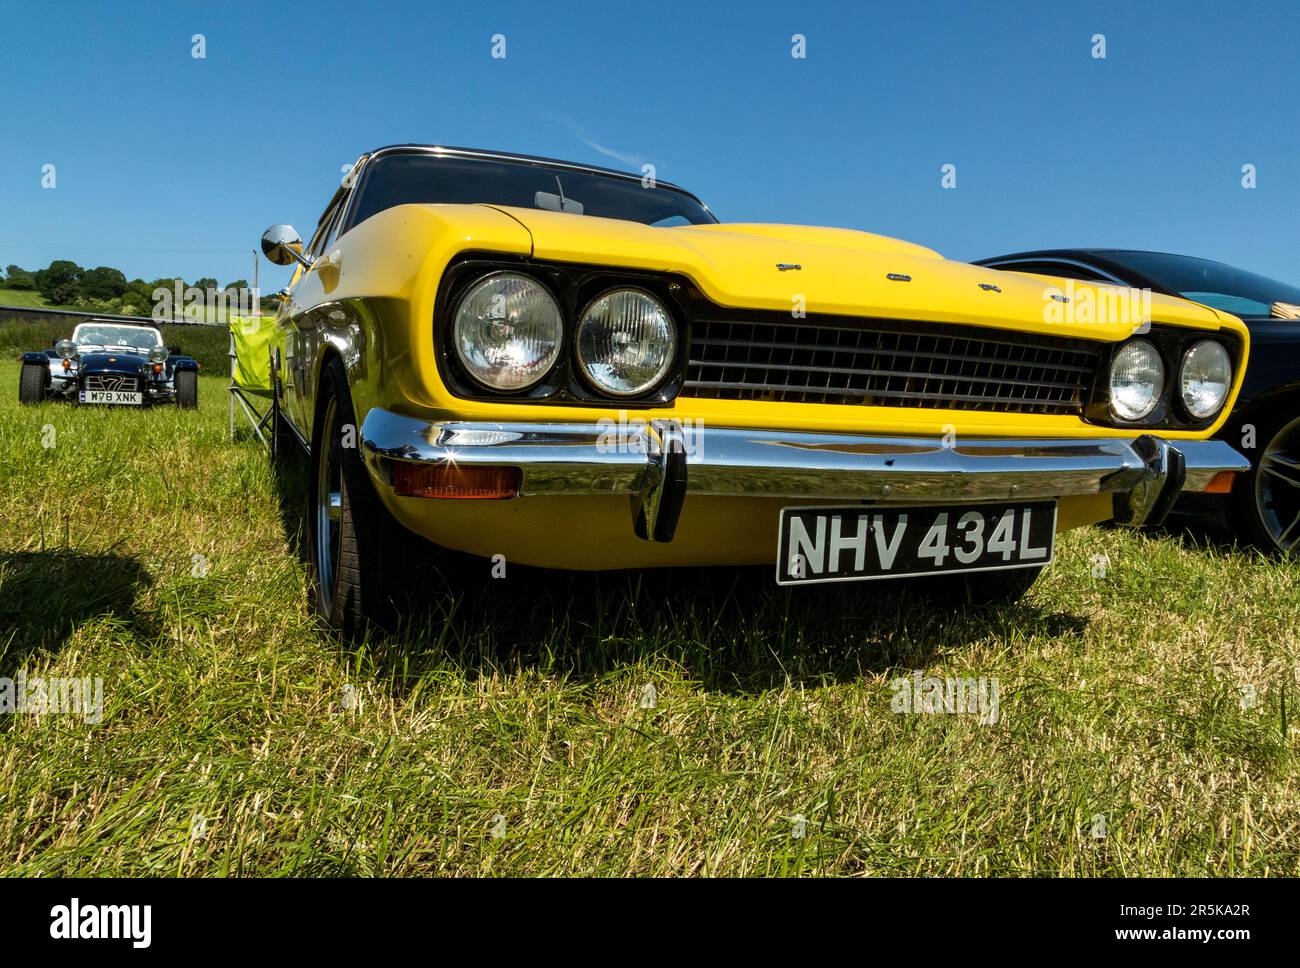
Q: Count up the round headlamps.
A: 6